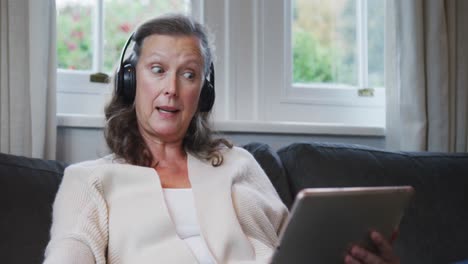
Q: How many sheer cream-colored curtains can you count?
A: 2